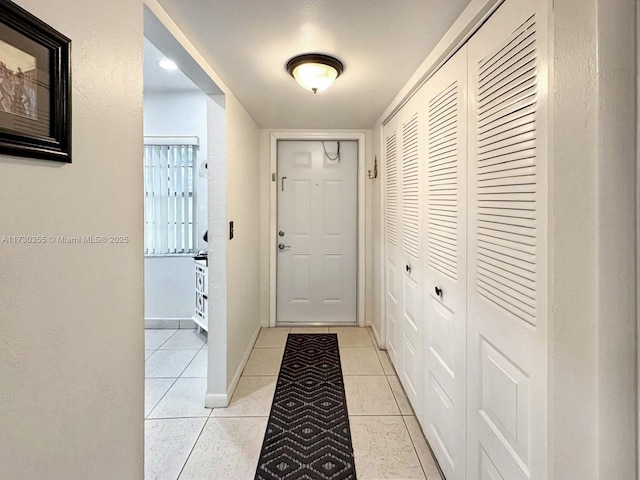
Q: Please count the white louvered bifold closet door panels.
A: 4